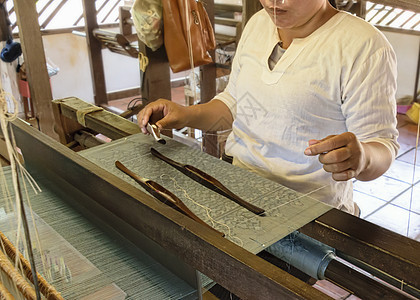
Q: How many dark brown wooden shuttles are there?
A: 2